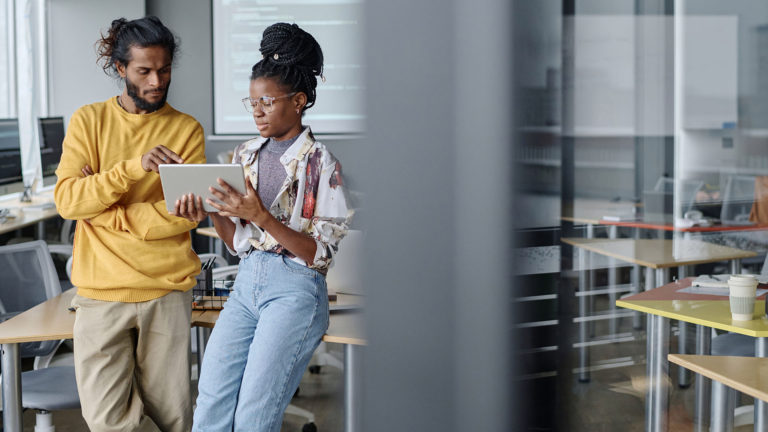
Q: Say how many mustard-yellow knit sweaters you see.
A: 1